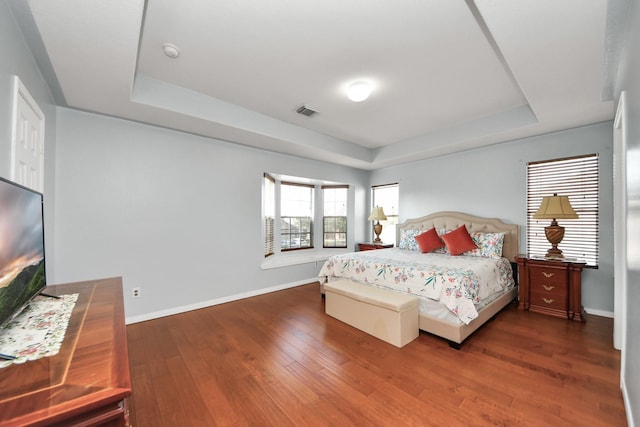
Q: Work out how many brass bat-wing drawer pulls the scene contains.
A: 3